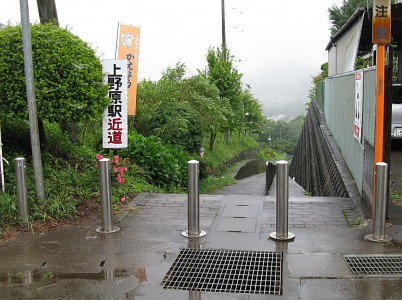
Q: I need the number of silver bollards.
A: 5